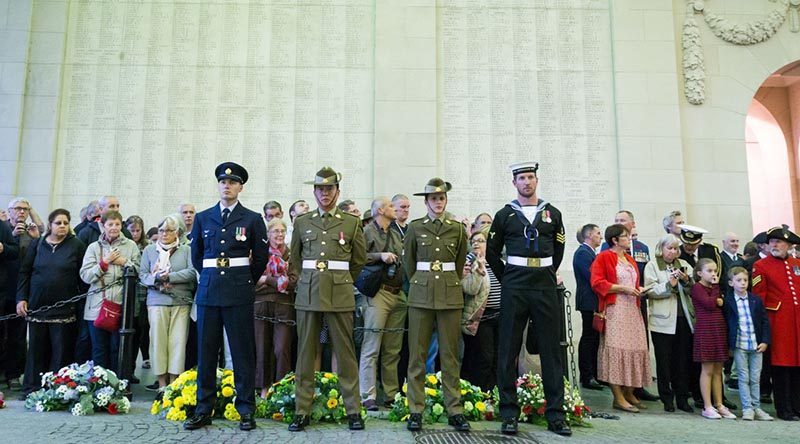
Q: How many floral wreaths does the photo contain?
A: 5